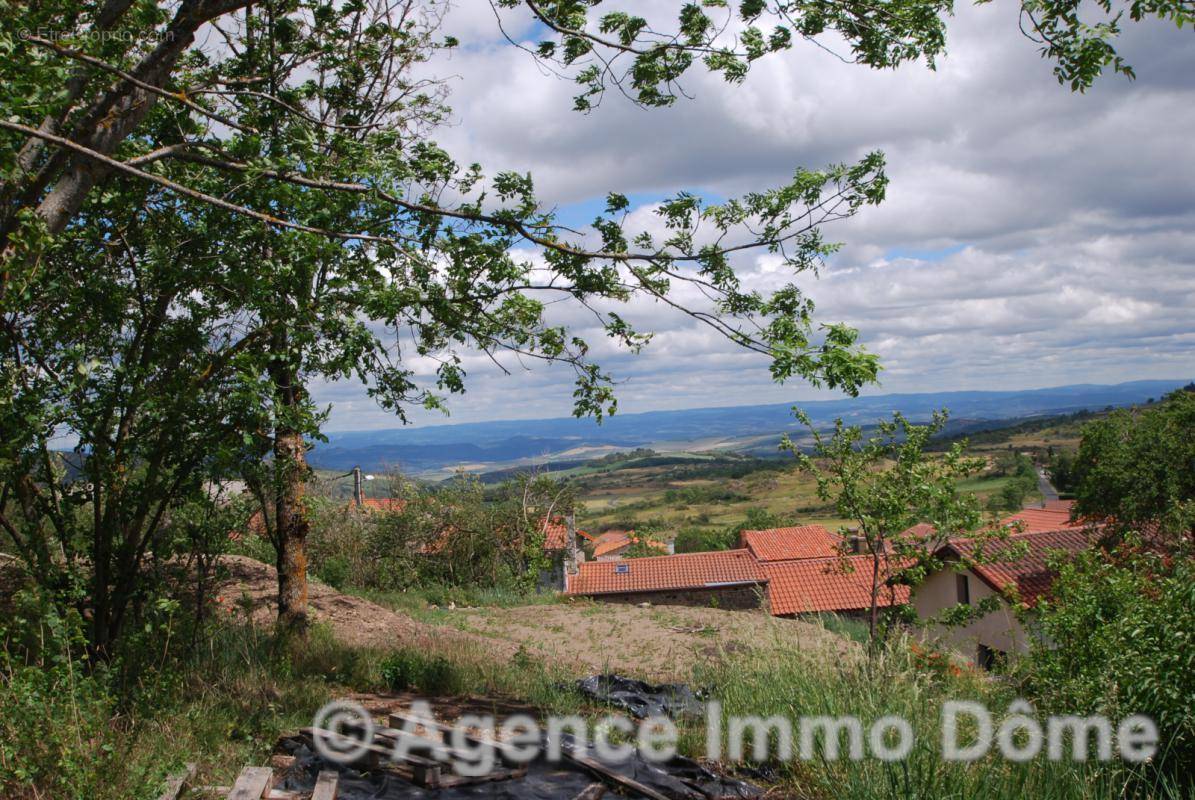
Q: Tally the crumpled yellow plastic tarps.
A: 0